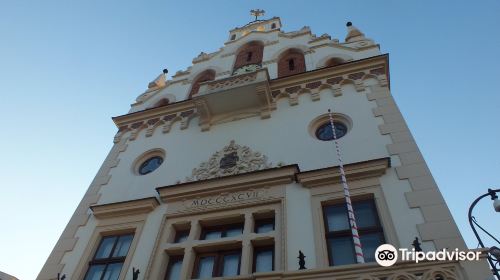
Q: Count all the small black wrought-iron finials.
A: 4